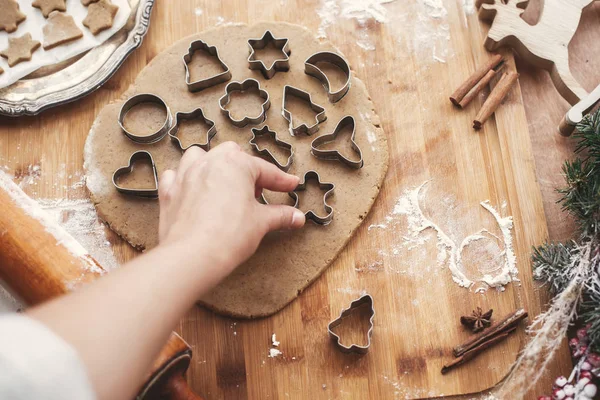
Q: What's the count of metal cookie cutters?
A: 13